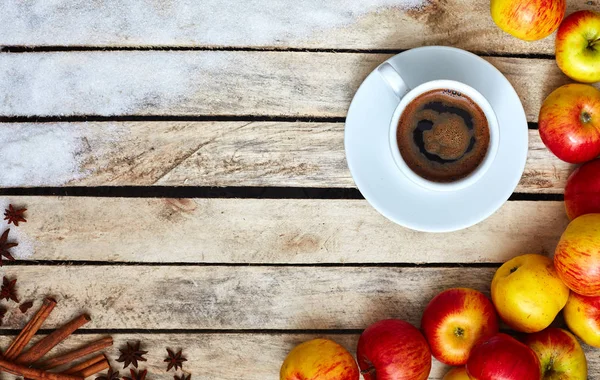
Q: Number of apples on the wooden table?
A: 13